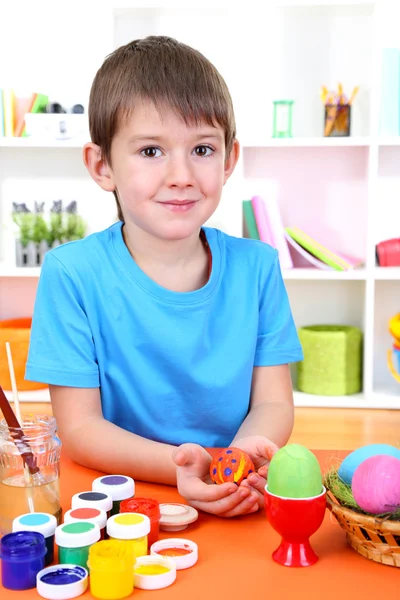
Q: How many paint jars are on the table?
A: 9